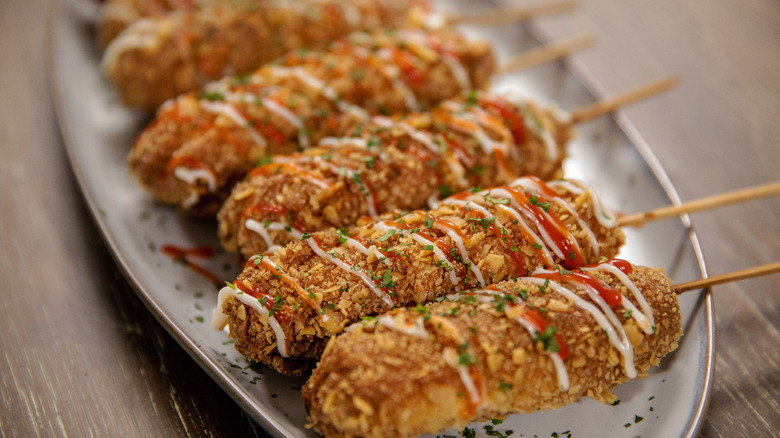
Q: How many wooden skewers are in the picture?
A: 5